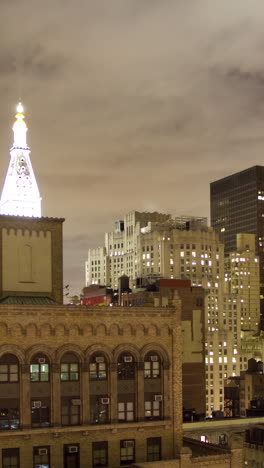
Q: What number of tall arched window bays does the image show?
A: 6